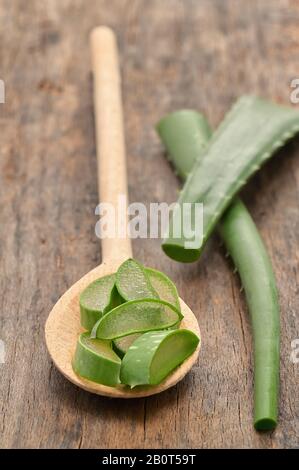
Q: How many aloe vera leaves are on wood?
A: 2